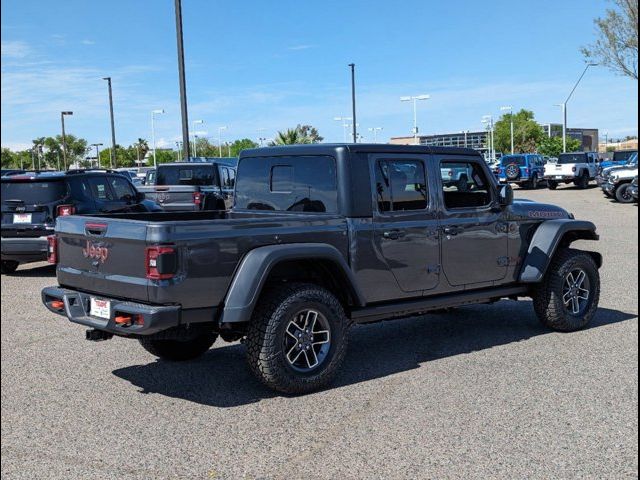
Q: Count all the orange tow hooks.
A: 2